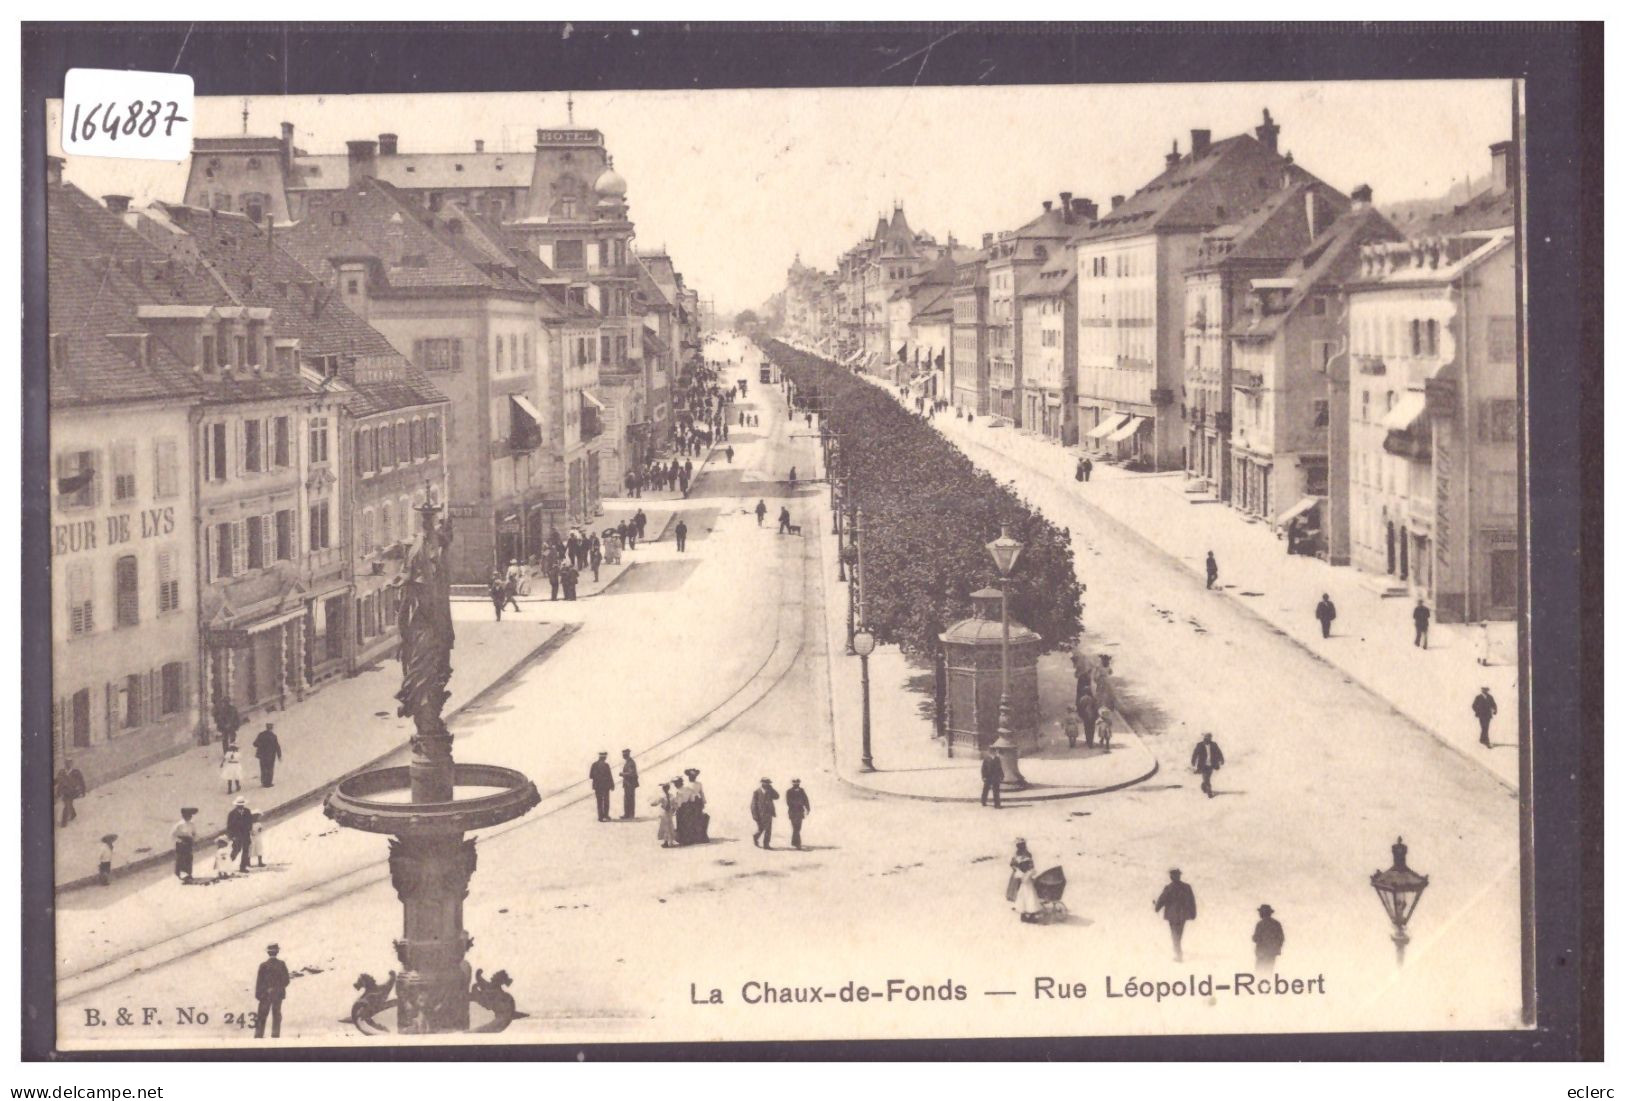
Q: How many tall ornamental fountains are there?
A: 1